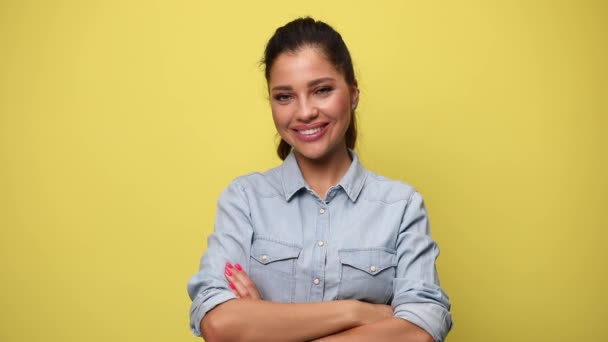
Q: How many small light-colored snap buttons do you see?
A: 5